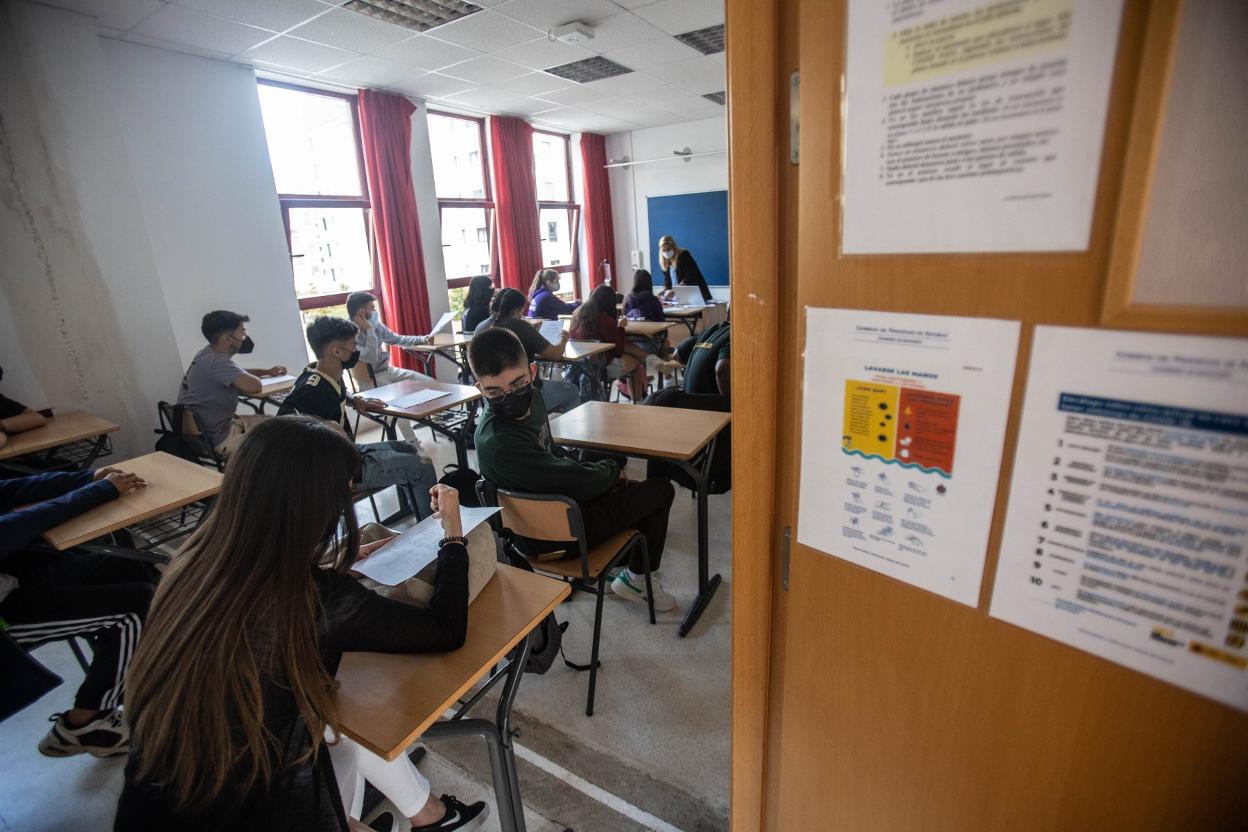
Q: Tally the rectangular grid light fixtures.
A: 4